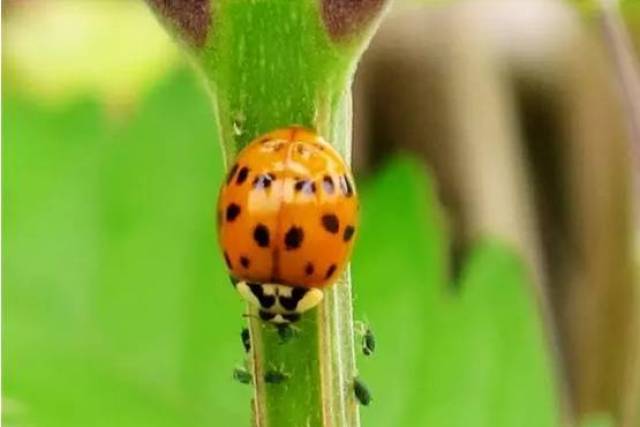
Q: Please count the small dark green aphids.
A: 6